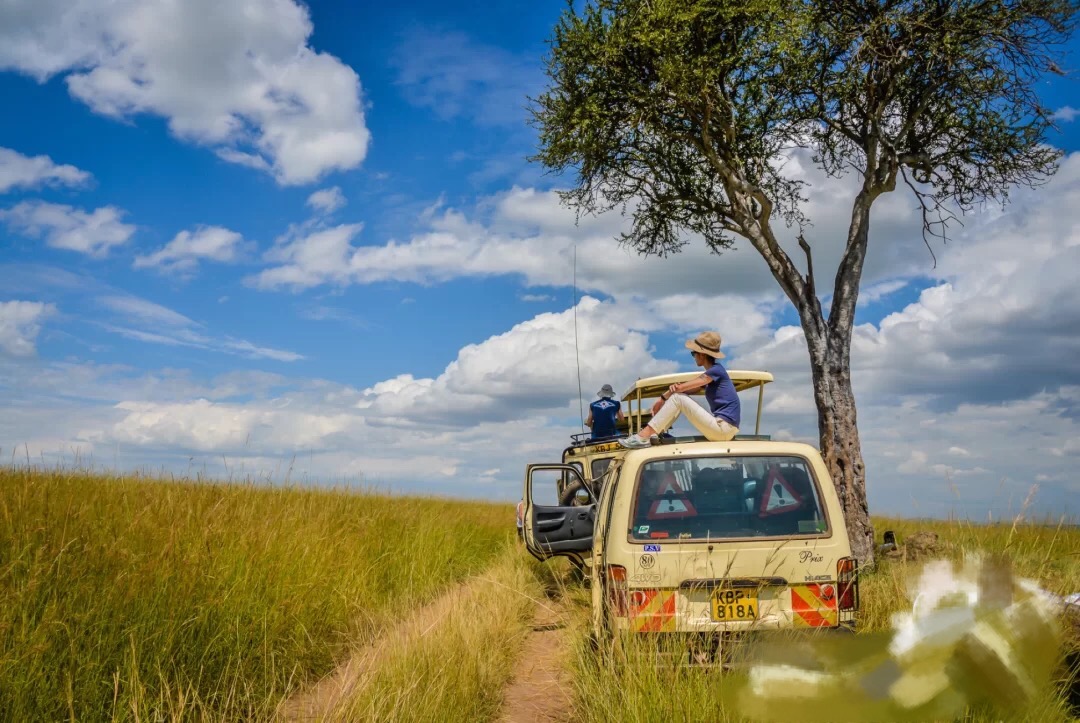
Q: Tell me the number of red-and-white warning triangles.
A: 2